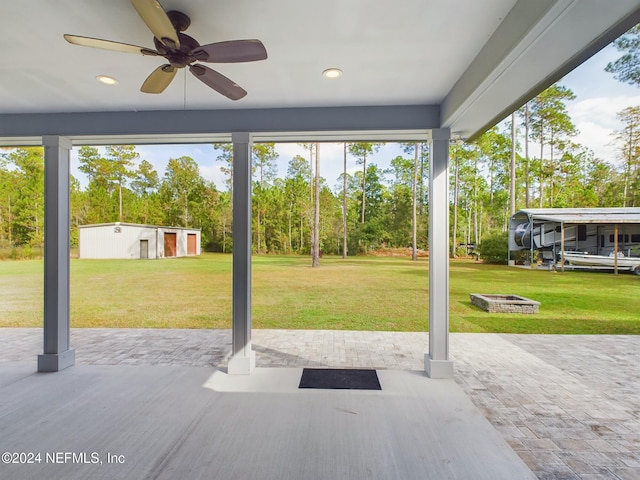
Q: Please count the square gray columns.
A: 3